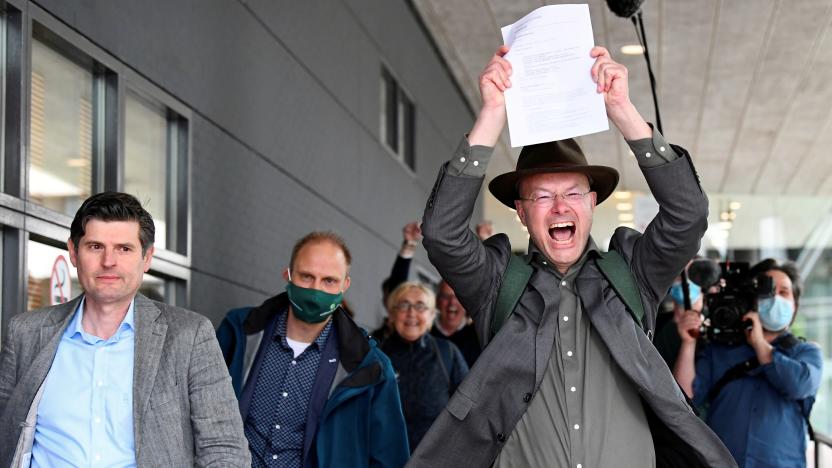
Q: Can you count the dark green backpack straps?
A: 2